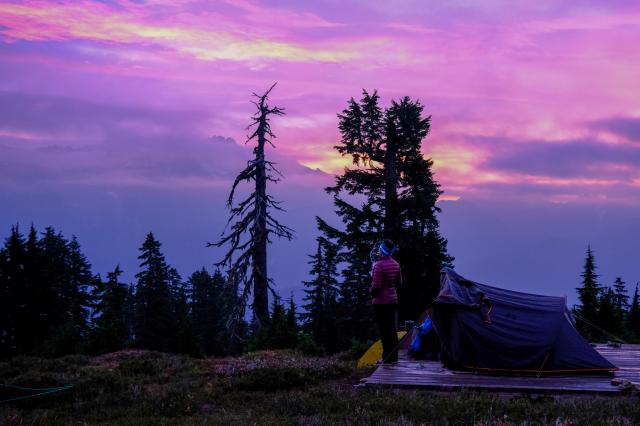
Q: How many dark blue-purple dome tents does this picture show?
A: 1